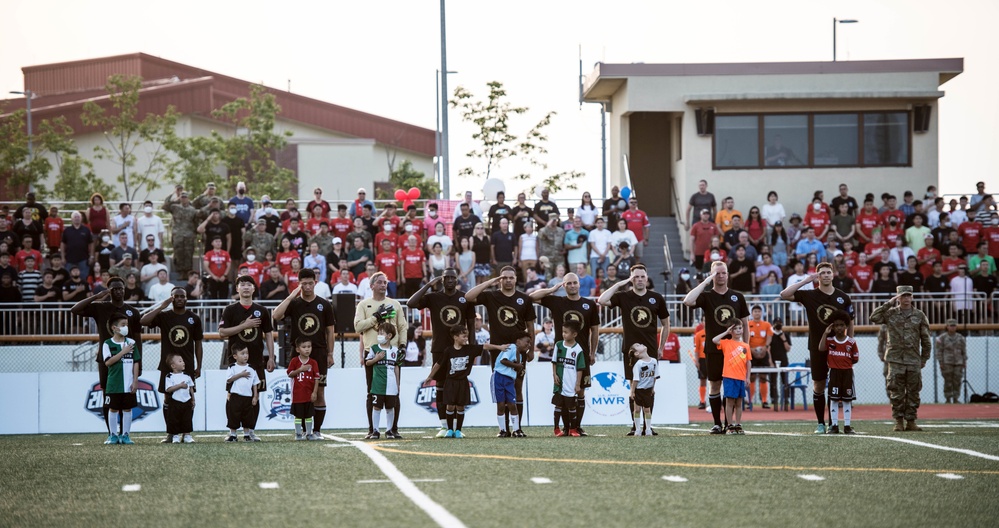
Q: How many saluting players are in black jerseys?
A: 9